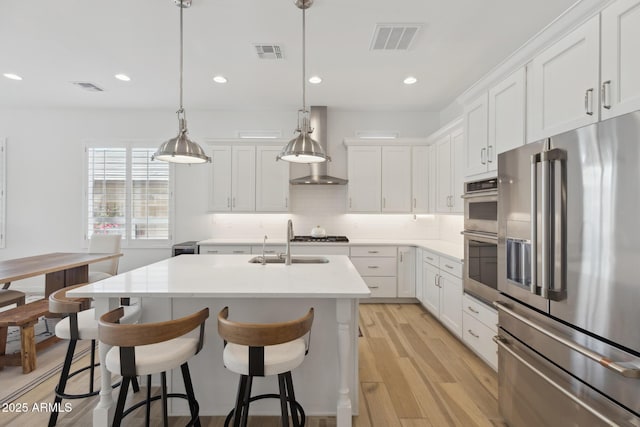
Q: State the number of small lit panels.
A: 5